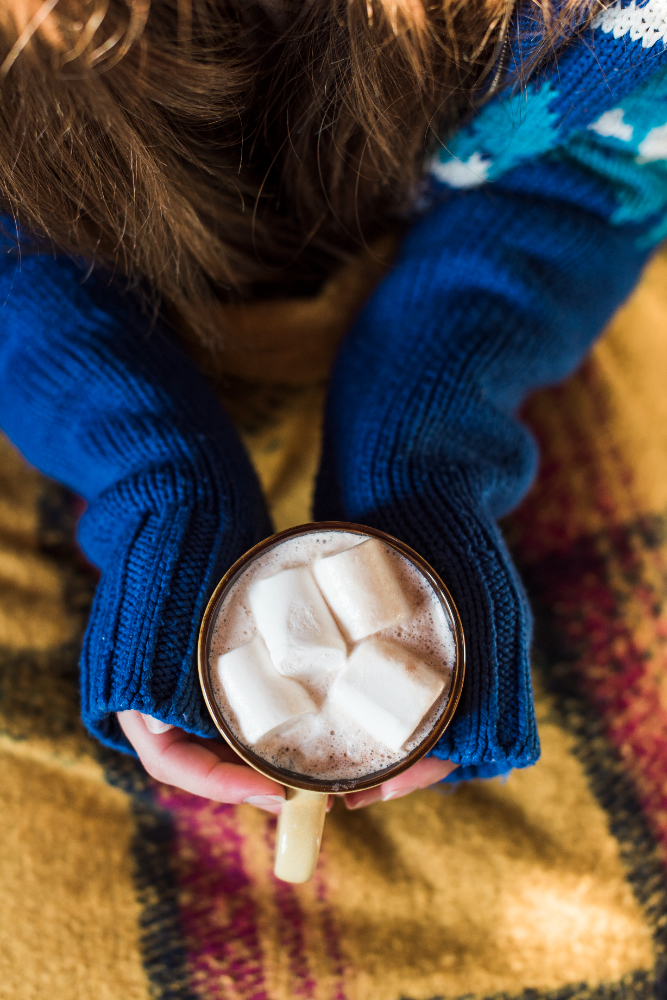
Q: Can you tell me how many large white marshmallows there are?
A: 4